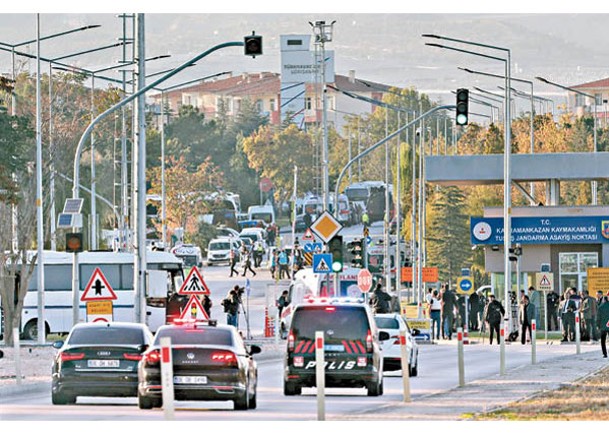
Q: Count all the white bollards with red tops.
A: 7